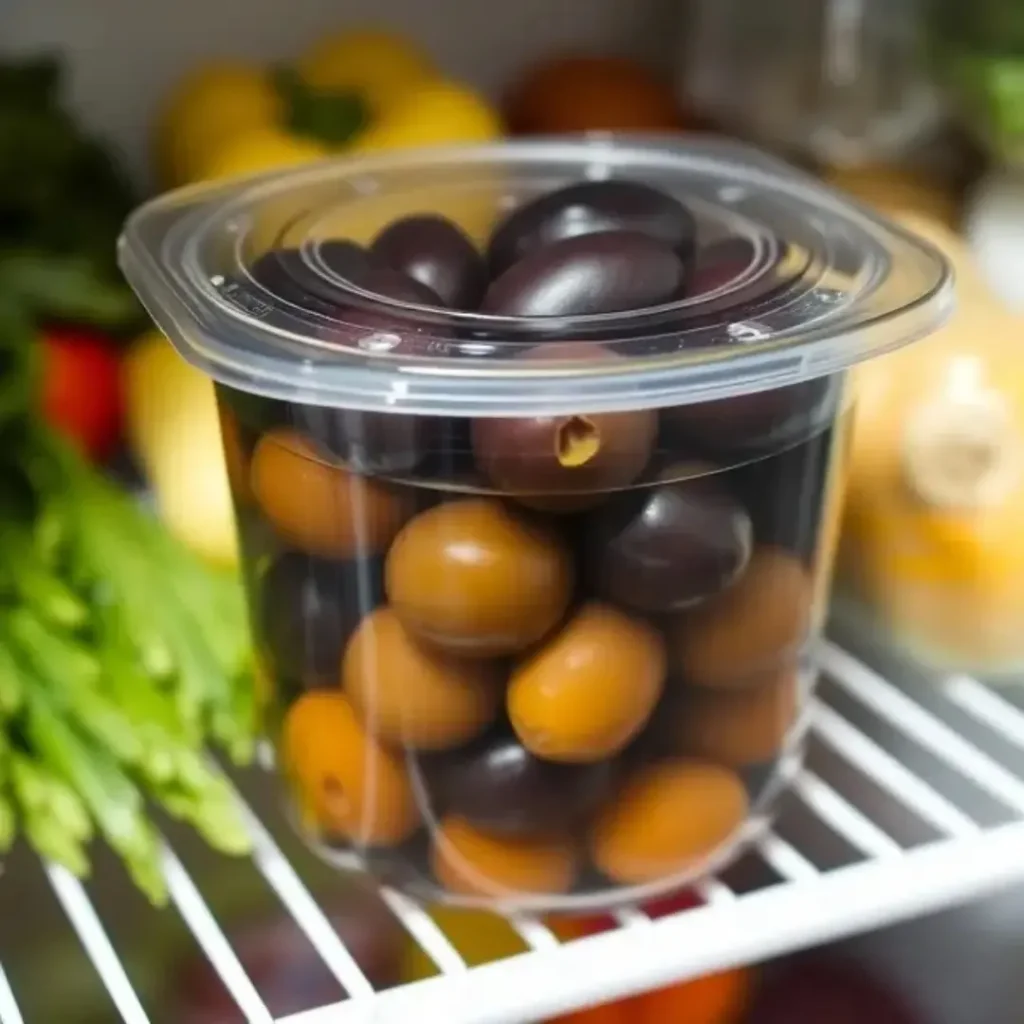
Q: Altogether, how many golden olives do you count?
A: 9